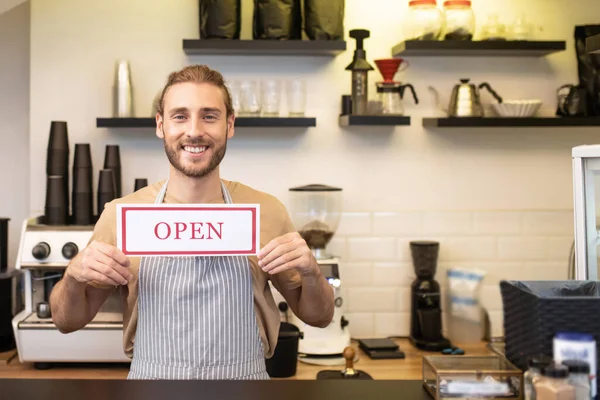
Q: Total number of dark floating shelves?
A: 5